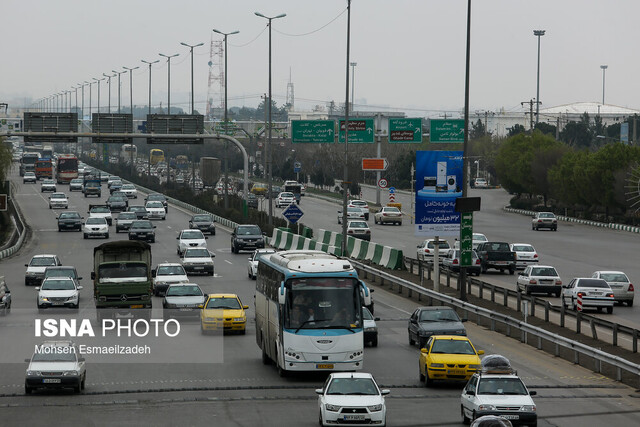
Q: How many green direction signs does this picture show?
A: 4